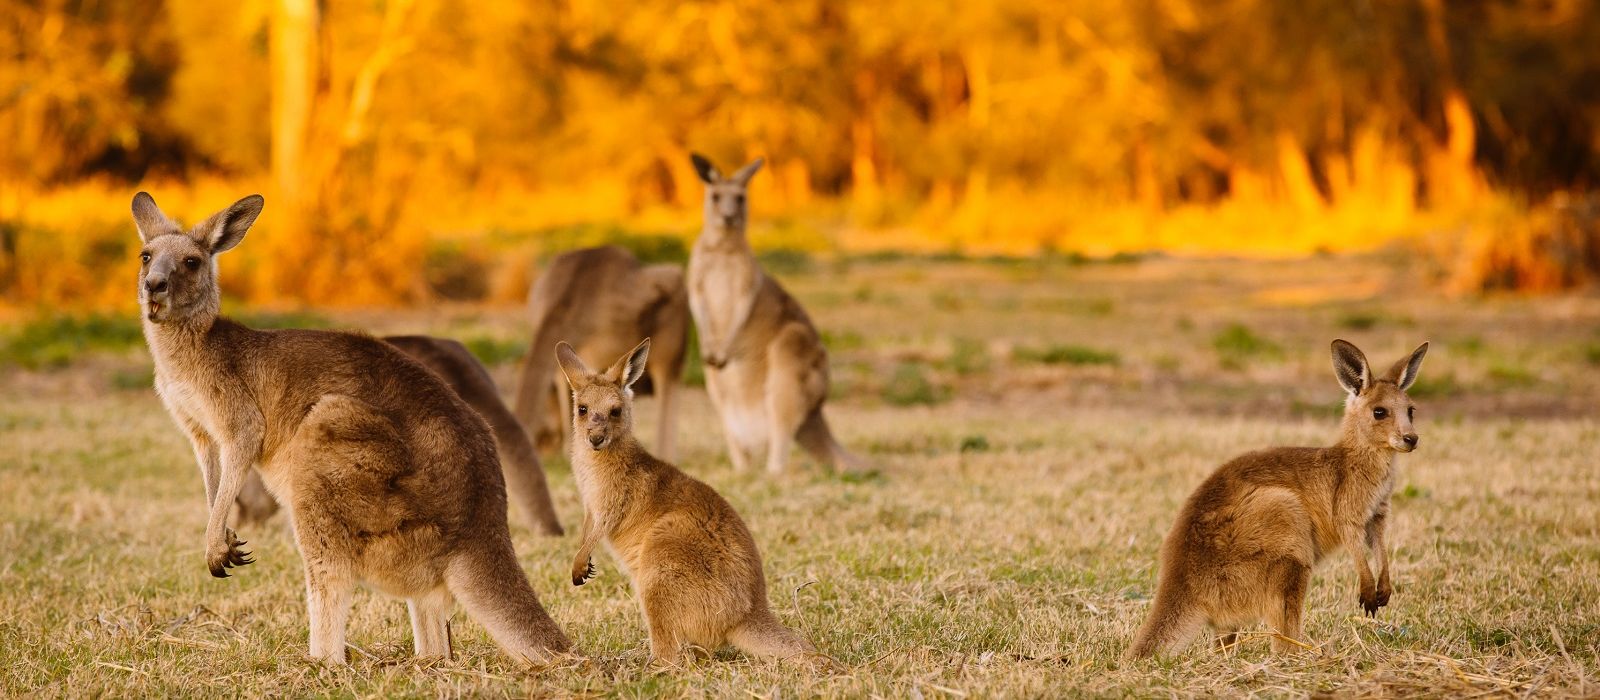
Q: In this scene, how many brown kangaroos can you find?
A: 6